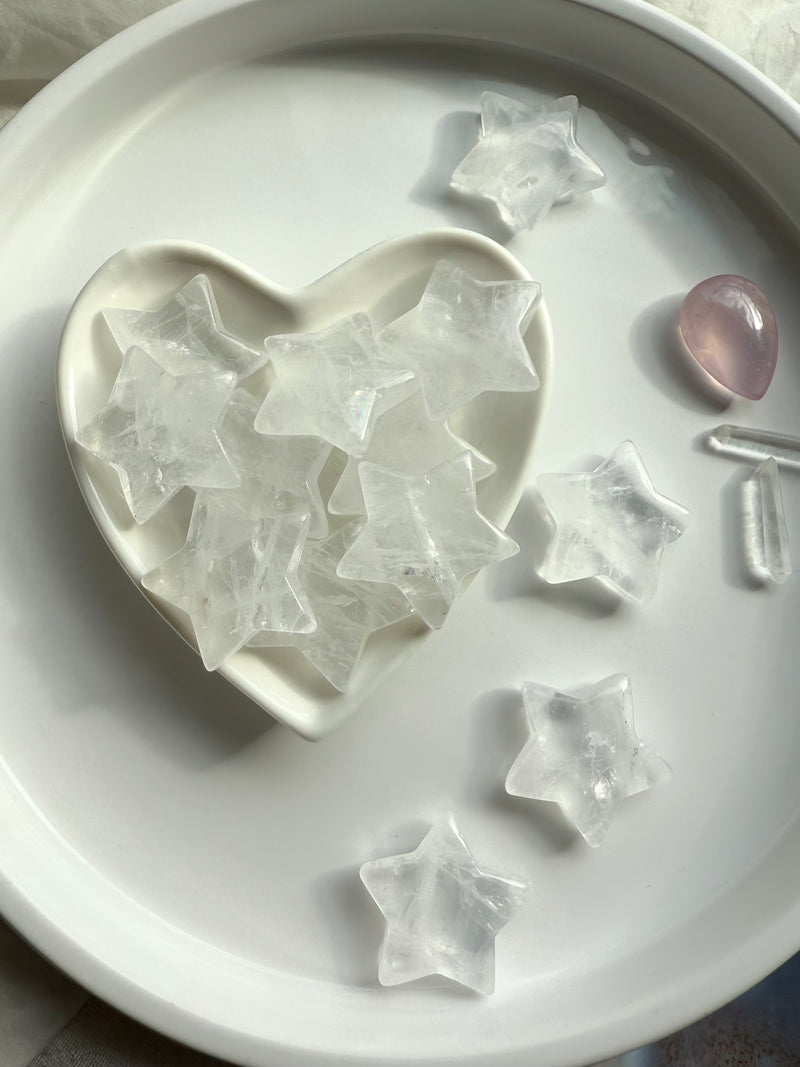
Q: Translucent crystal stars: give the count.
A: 13